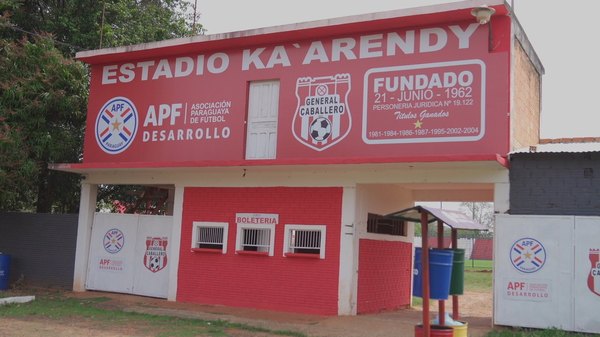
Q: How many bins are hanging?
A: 2